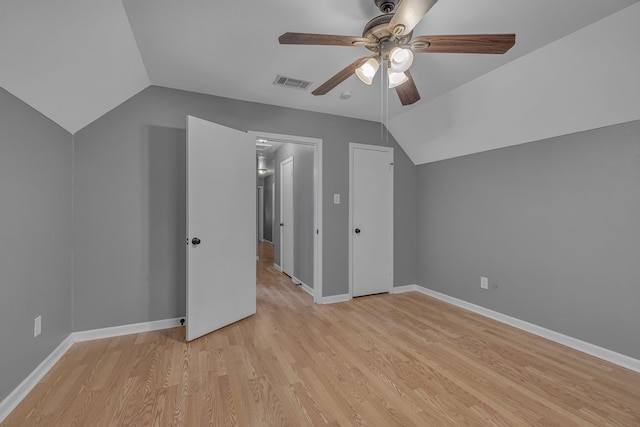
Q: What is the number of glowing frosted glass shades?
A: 3